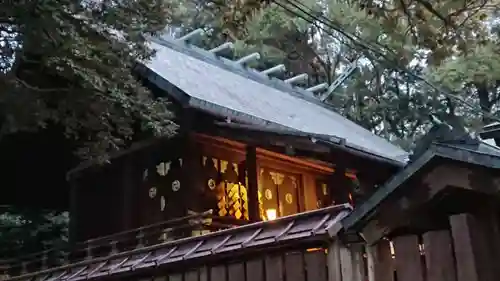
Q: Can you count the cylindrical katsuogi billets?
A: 6